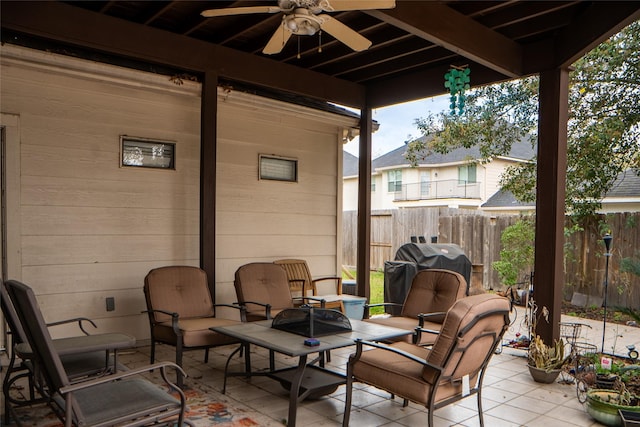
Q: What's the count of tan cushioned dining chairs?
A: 4